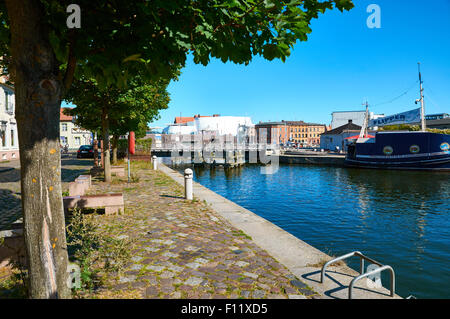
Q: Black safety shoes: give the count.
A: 0